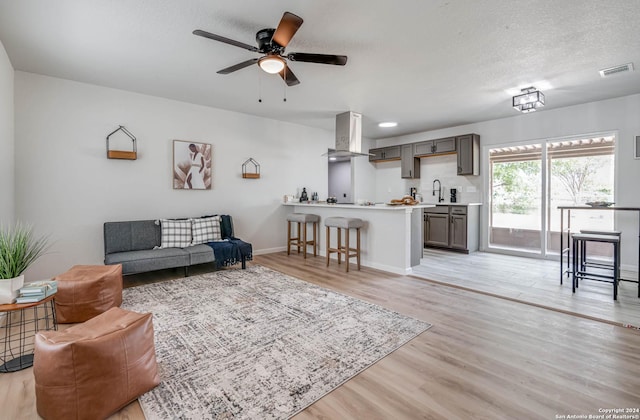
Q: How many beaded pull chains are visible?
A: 2